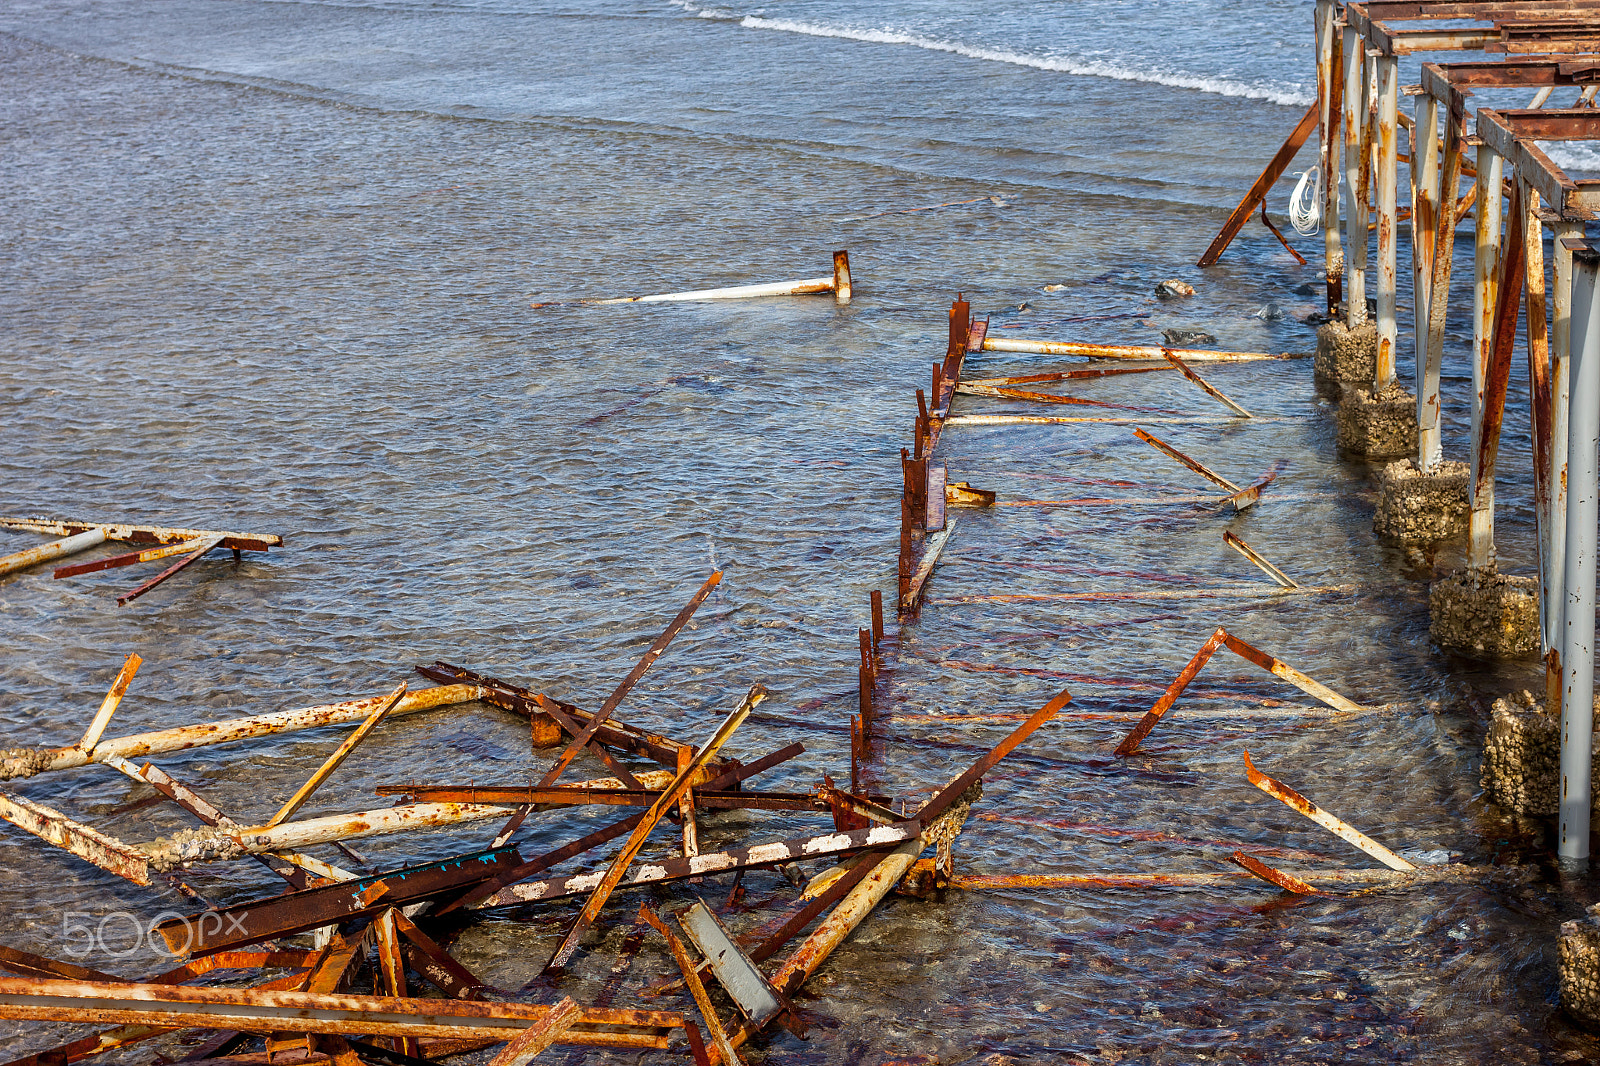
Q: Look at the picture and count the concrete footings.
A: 6